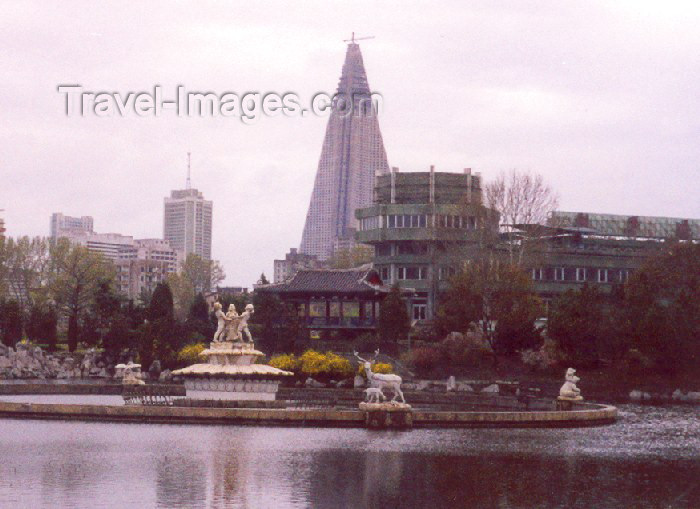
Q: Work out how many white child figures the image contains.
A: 3